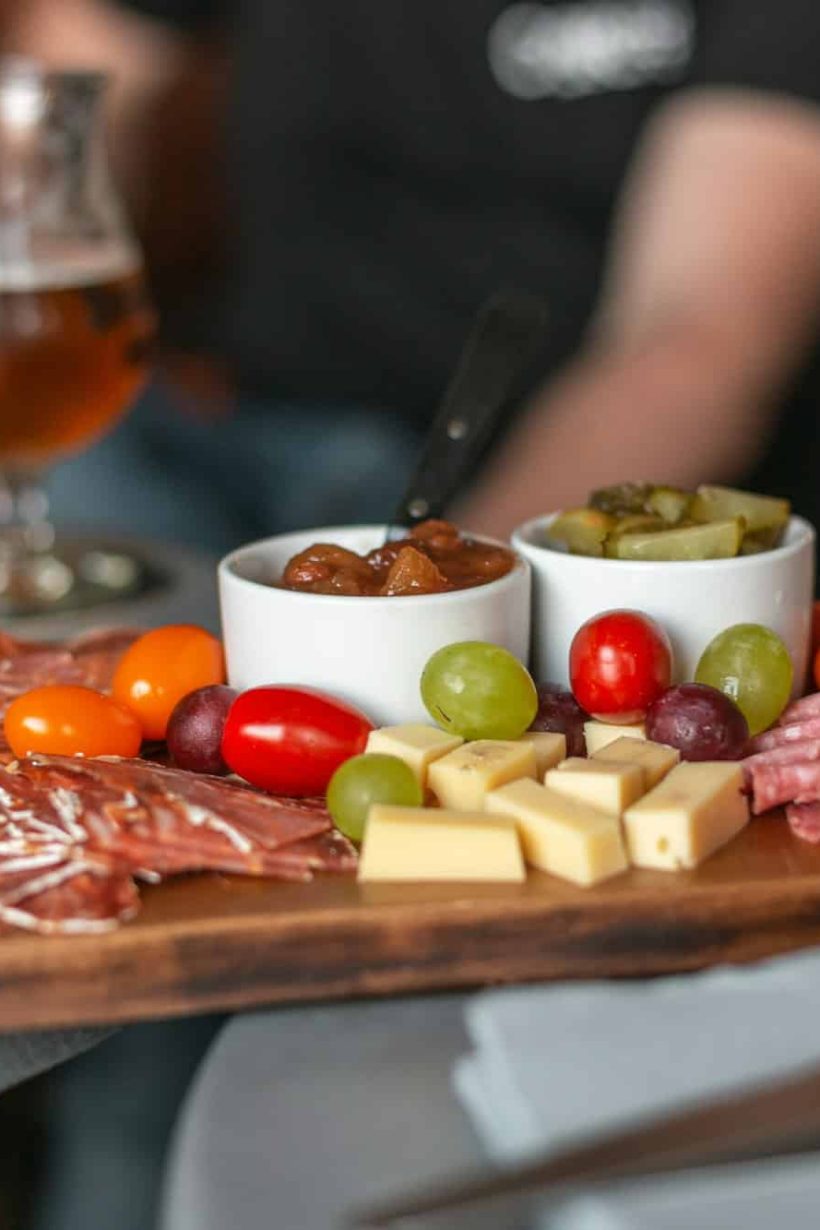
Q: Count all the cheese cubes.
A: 9